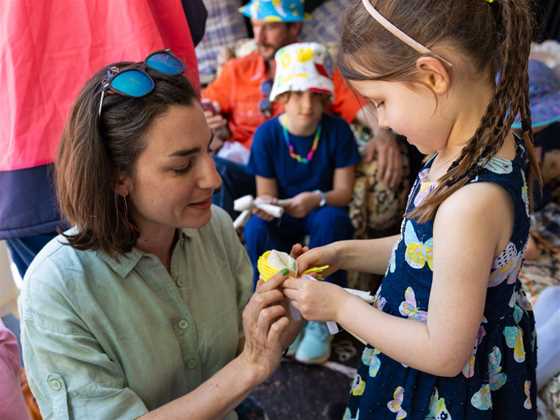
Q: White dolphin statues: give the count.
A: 0